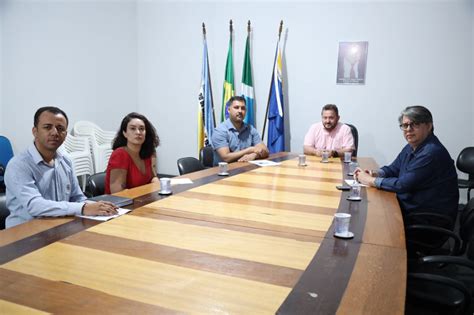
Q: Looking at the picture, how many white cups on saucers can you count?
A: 8